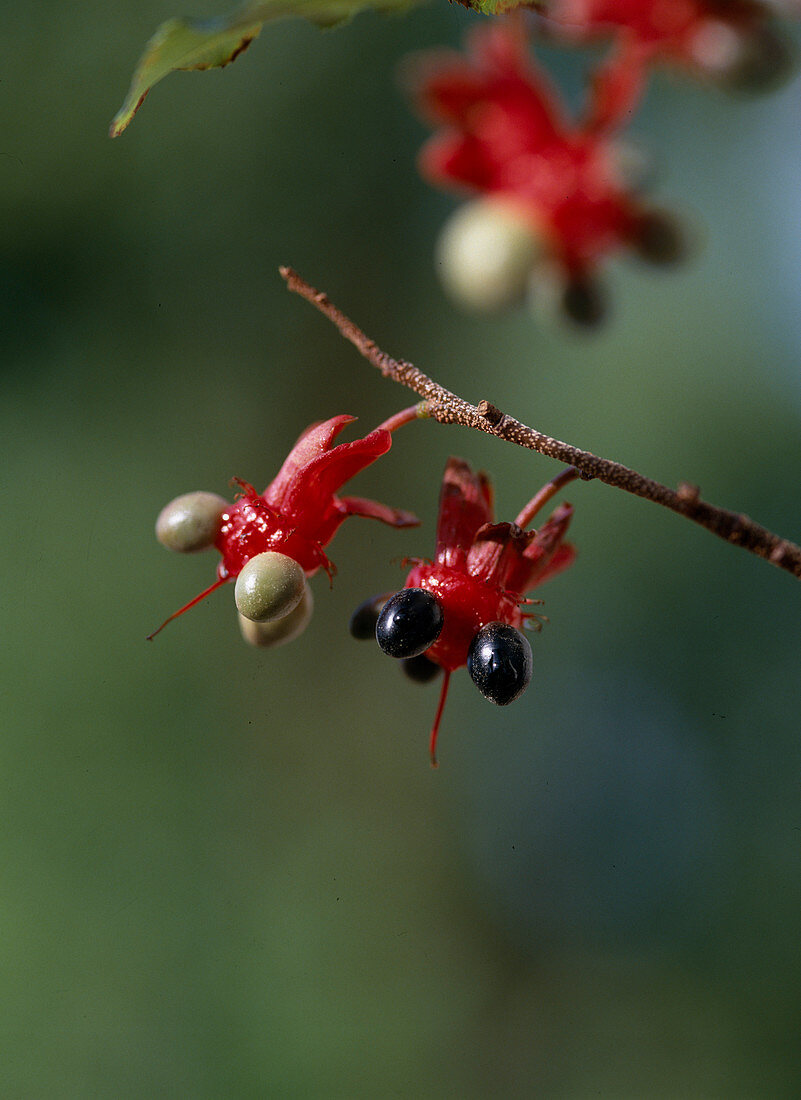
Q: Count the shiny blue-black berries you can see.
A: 4